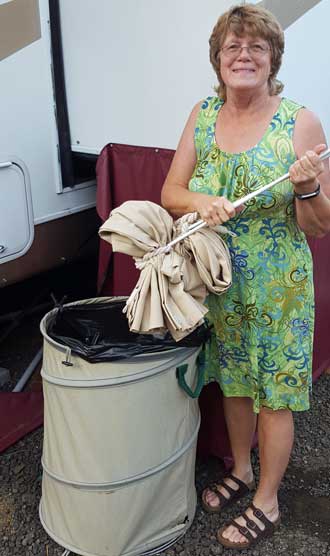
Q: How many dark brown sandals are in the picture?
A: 2